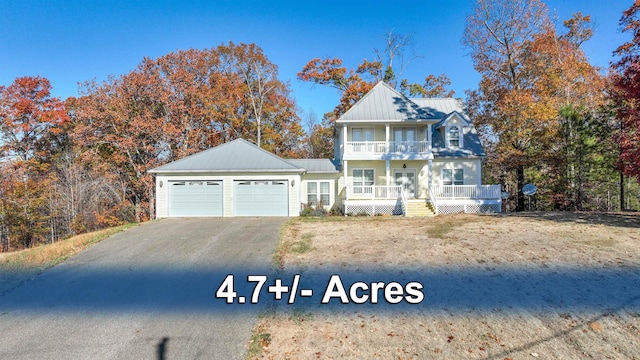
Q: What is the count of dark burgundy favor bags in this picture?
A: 0